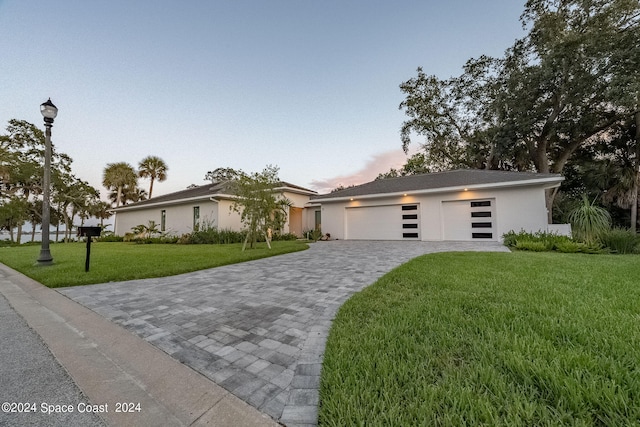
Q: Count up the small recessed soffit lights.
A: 3